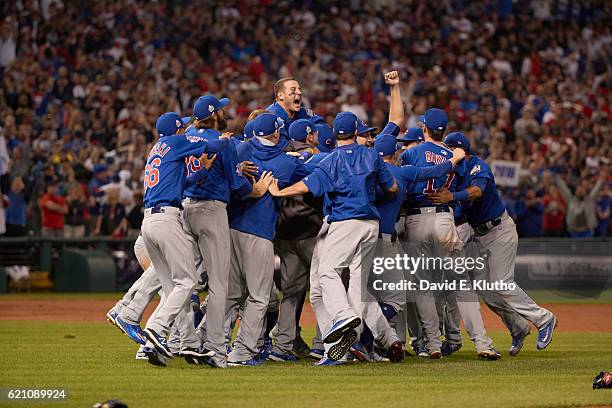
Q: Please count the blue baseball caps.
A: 12